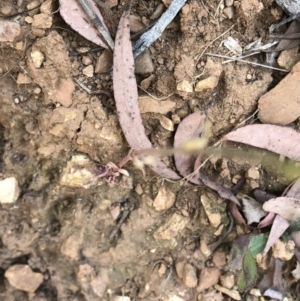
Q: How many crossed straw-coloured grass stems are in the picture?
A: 2